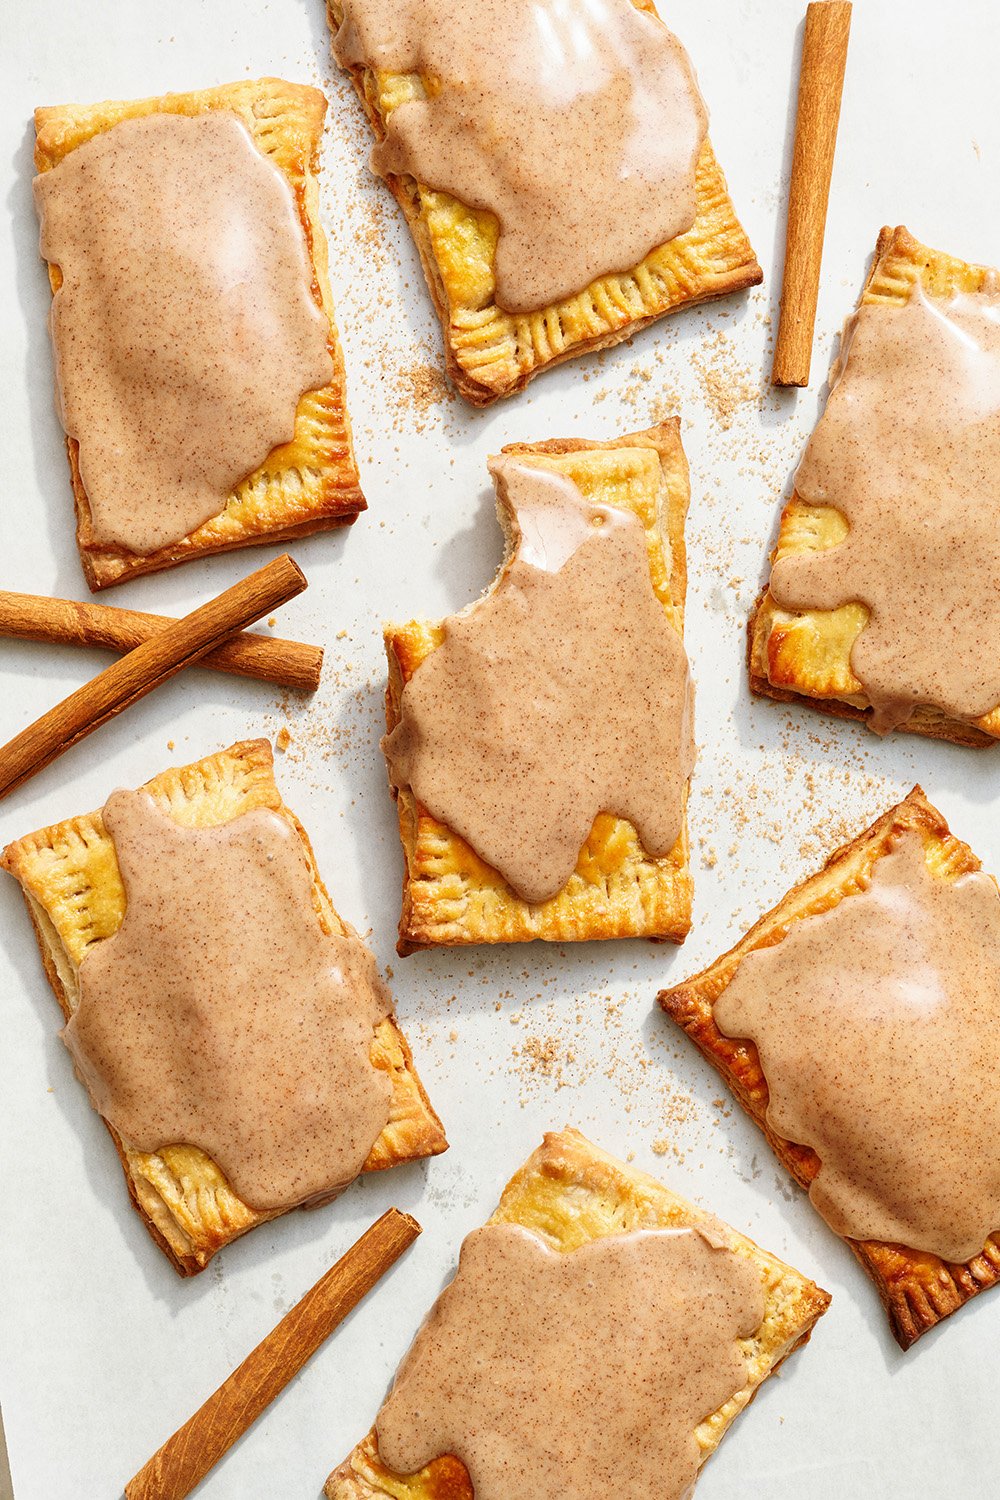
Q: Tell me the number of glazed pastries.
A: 7